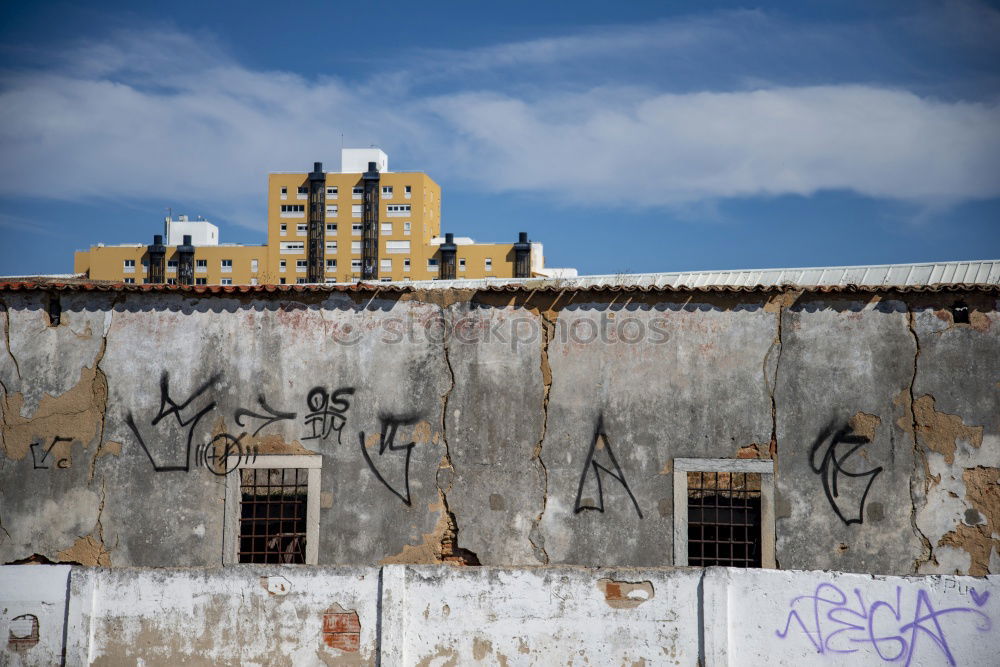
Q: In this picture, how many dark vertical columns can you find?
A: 6